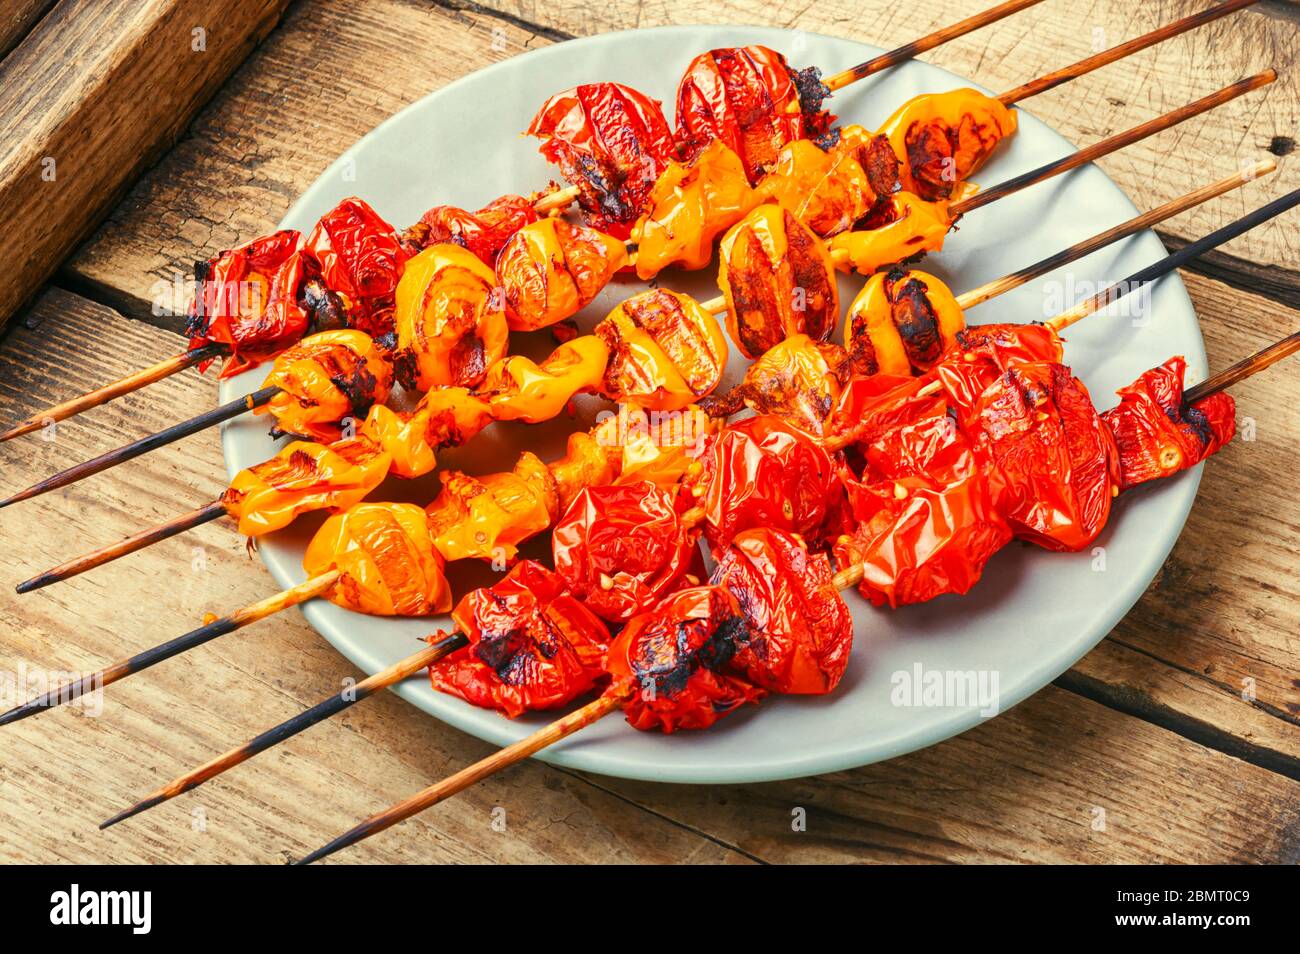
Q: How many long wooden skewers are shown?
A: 6